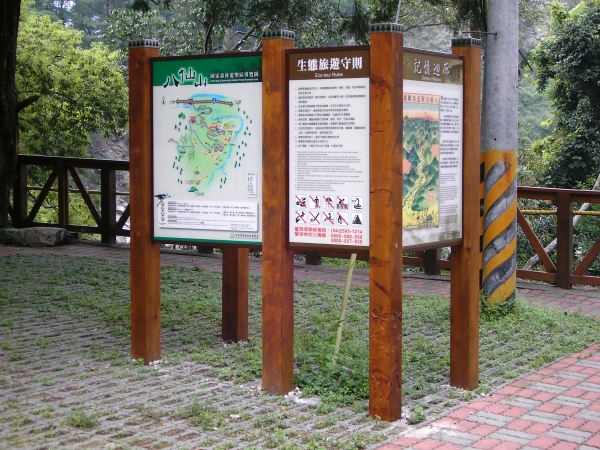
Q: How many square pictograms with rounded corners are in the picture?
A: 10